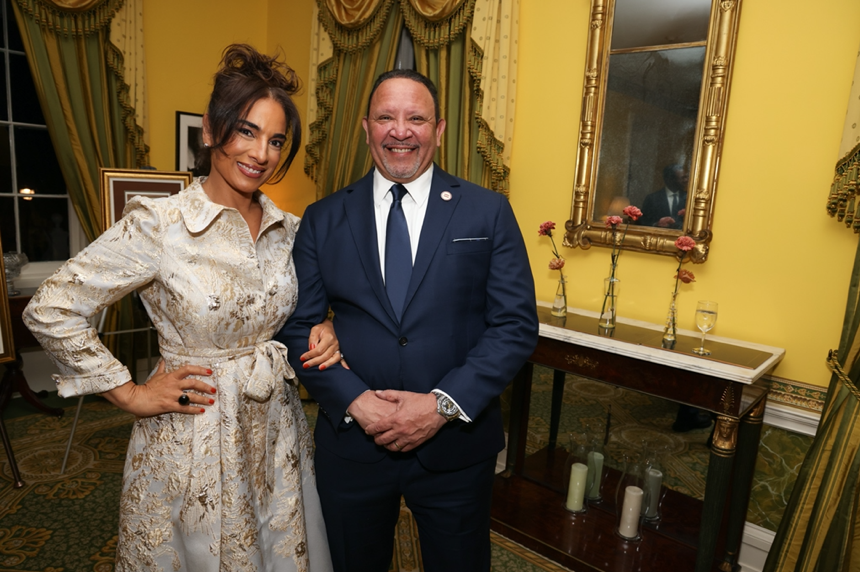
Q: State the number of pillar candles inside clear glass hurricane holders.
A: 2